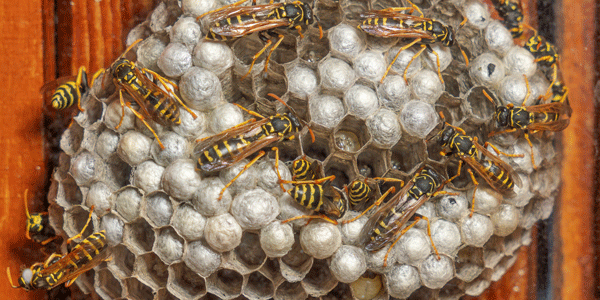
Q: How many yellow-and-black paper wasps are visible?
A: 15